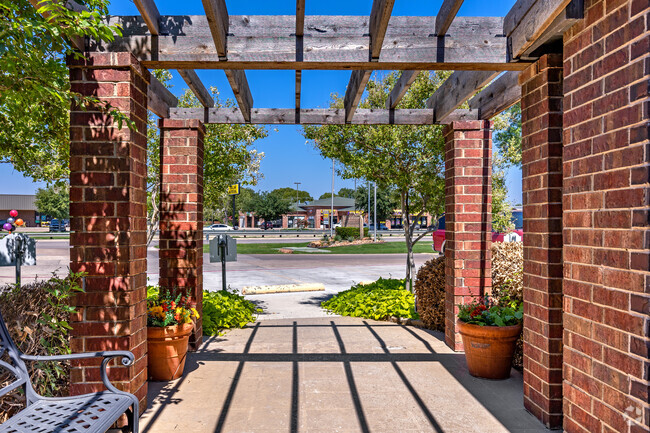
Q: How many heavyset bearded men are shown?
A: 0